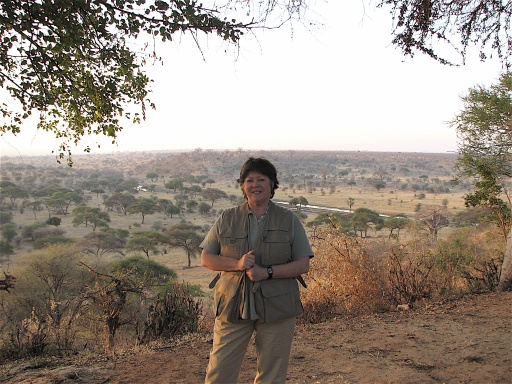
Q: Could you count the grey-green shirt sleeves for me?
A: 2